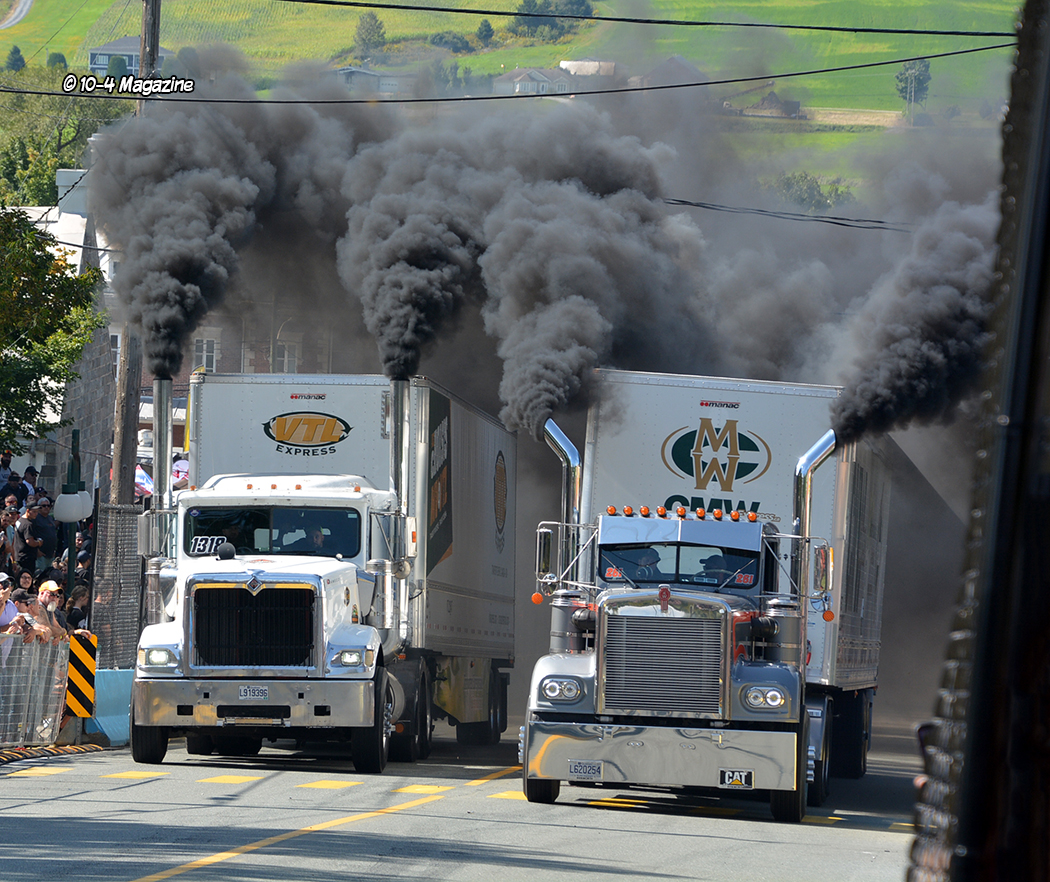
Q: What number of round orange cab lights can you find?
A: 9